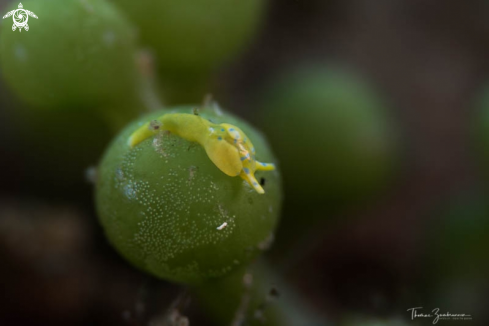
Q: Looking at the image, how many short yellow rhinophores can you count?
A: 2